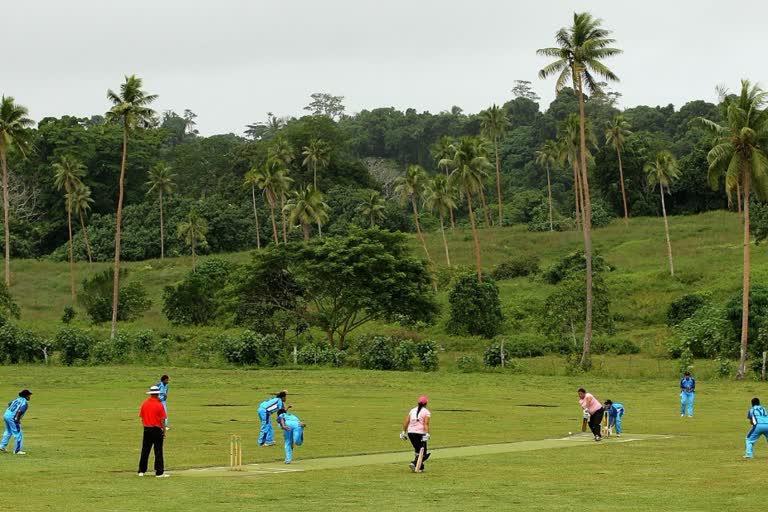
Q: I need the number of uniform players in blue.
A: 7